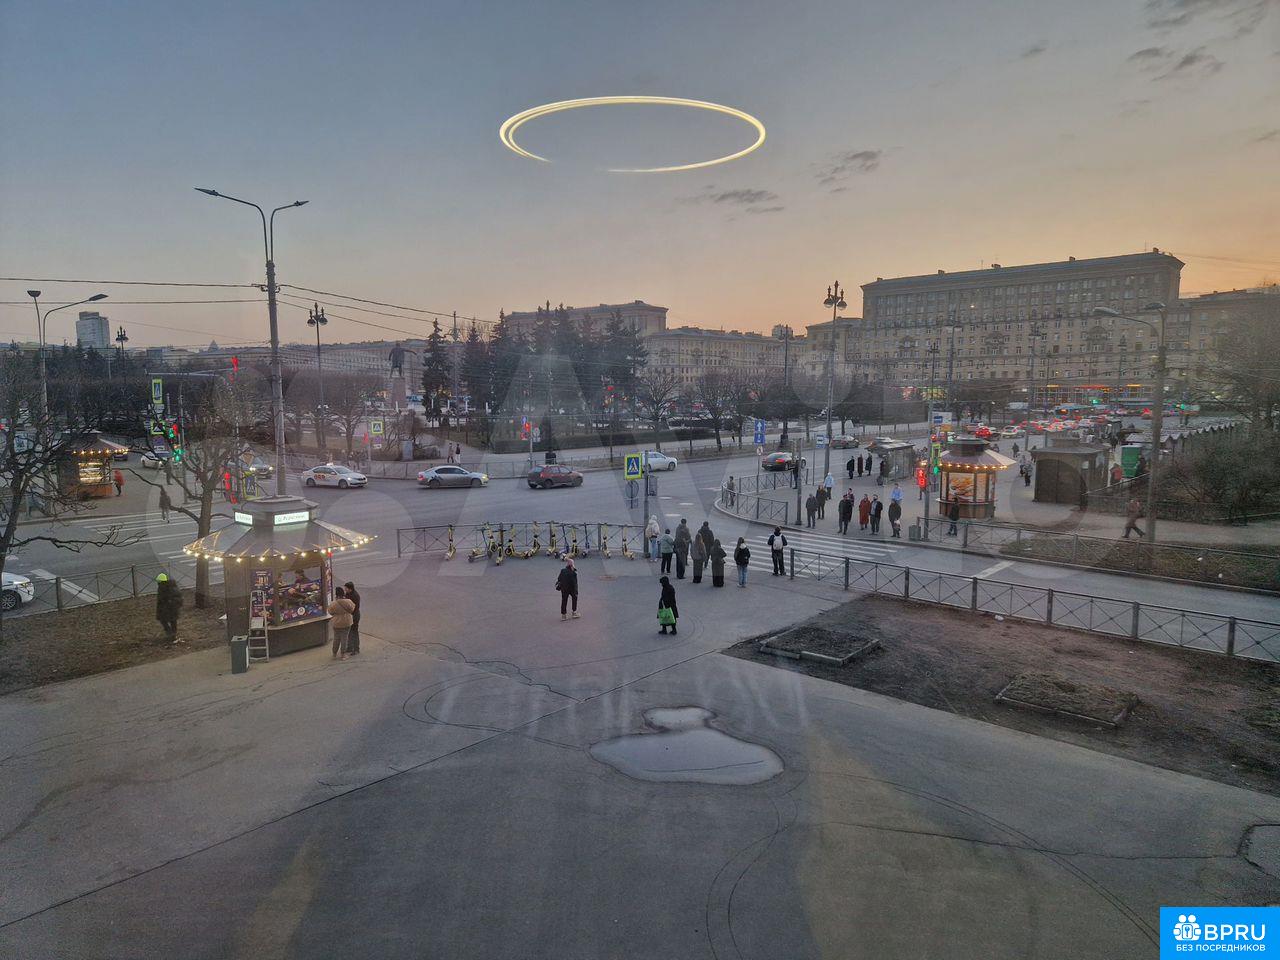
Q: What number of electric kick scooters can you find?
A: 12